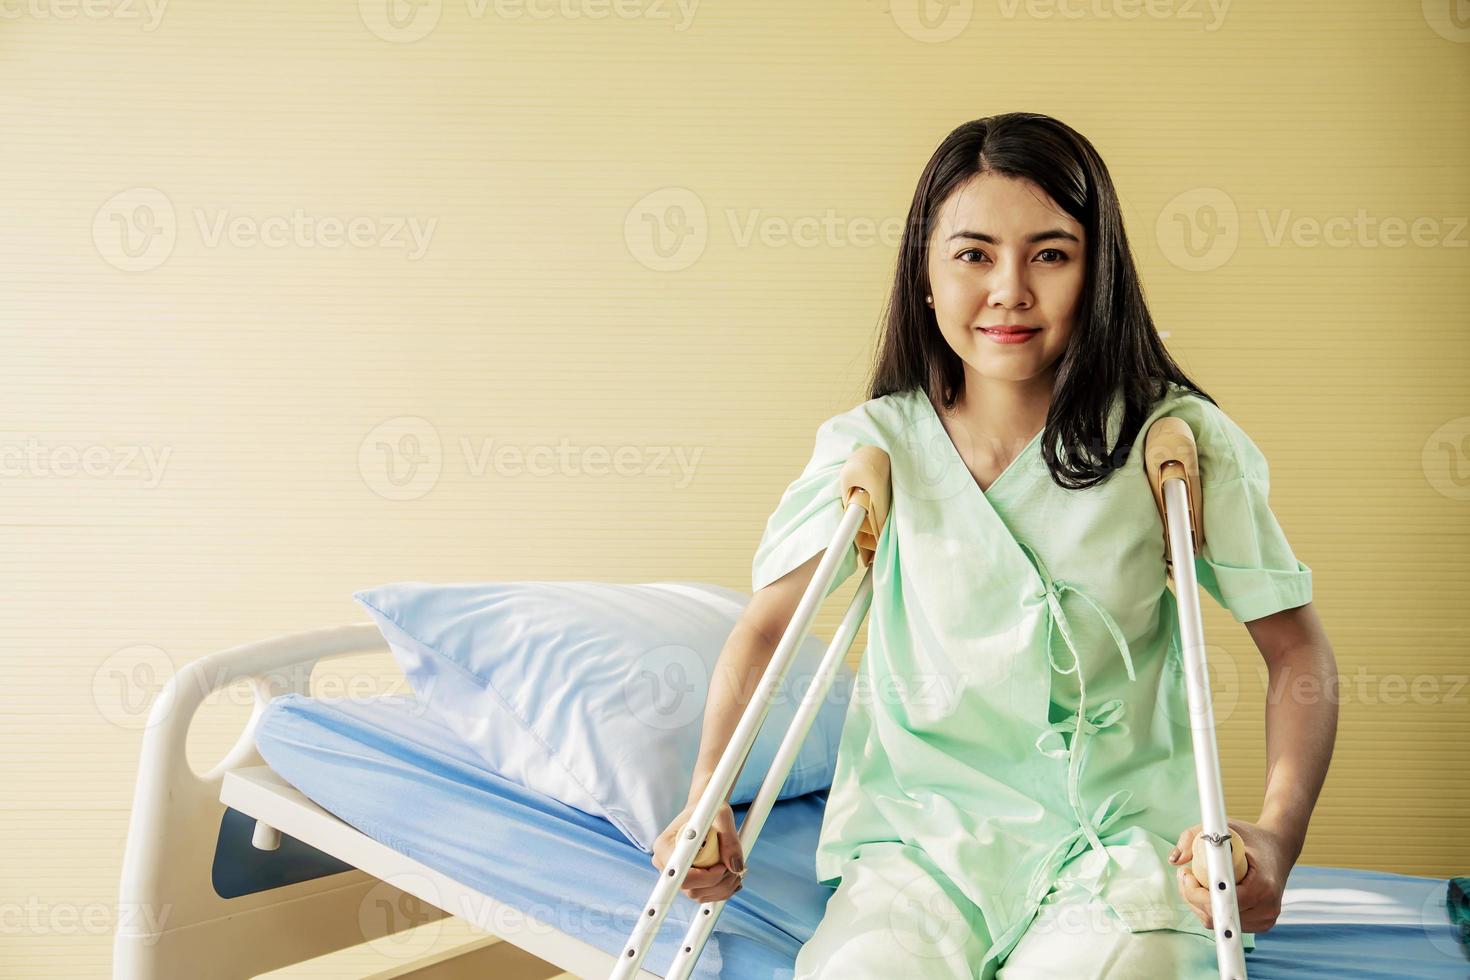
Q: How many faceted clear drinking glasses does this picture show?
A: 0